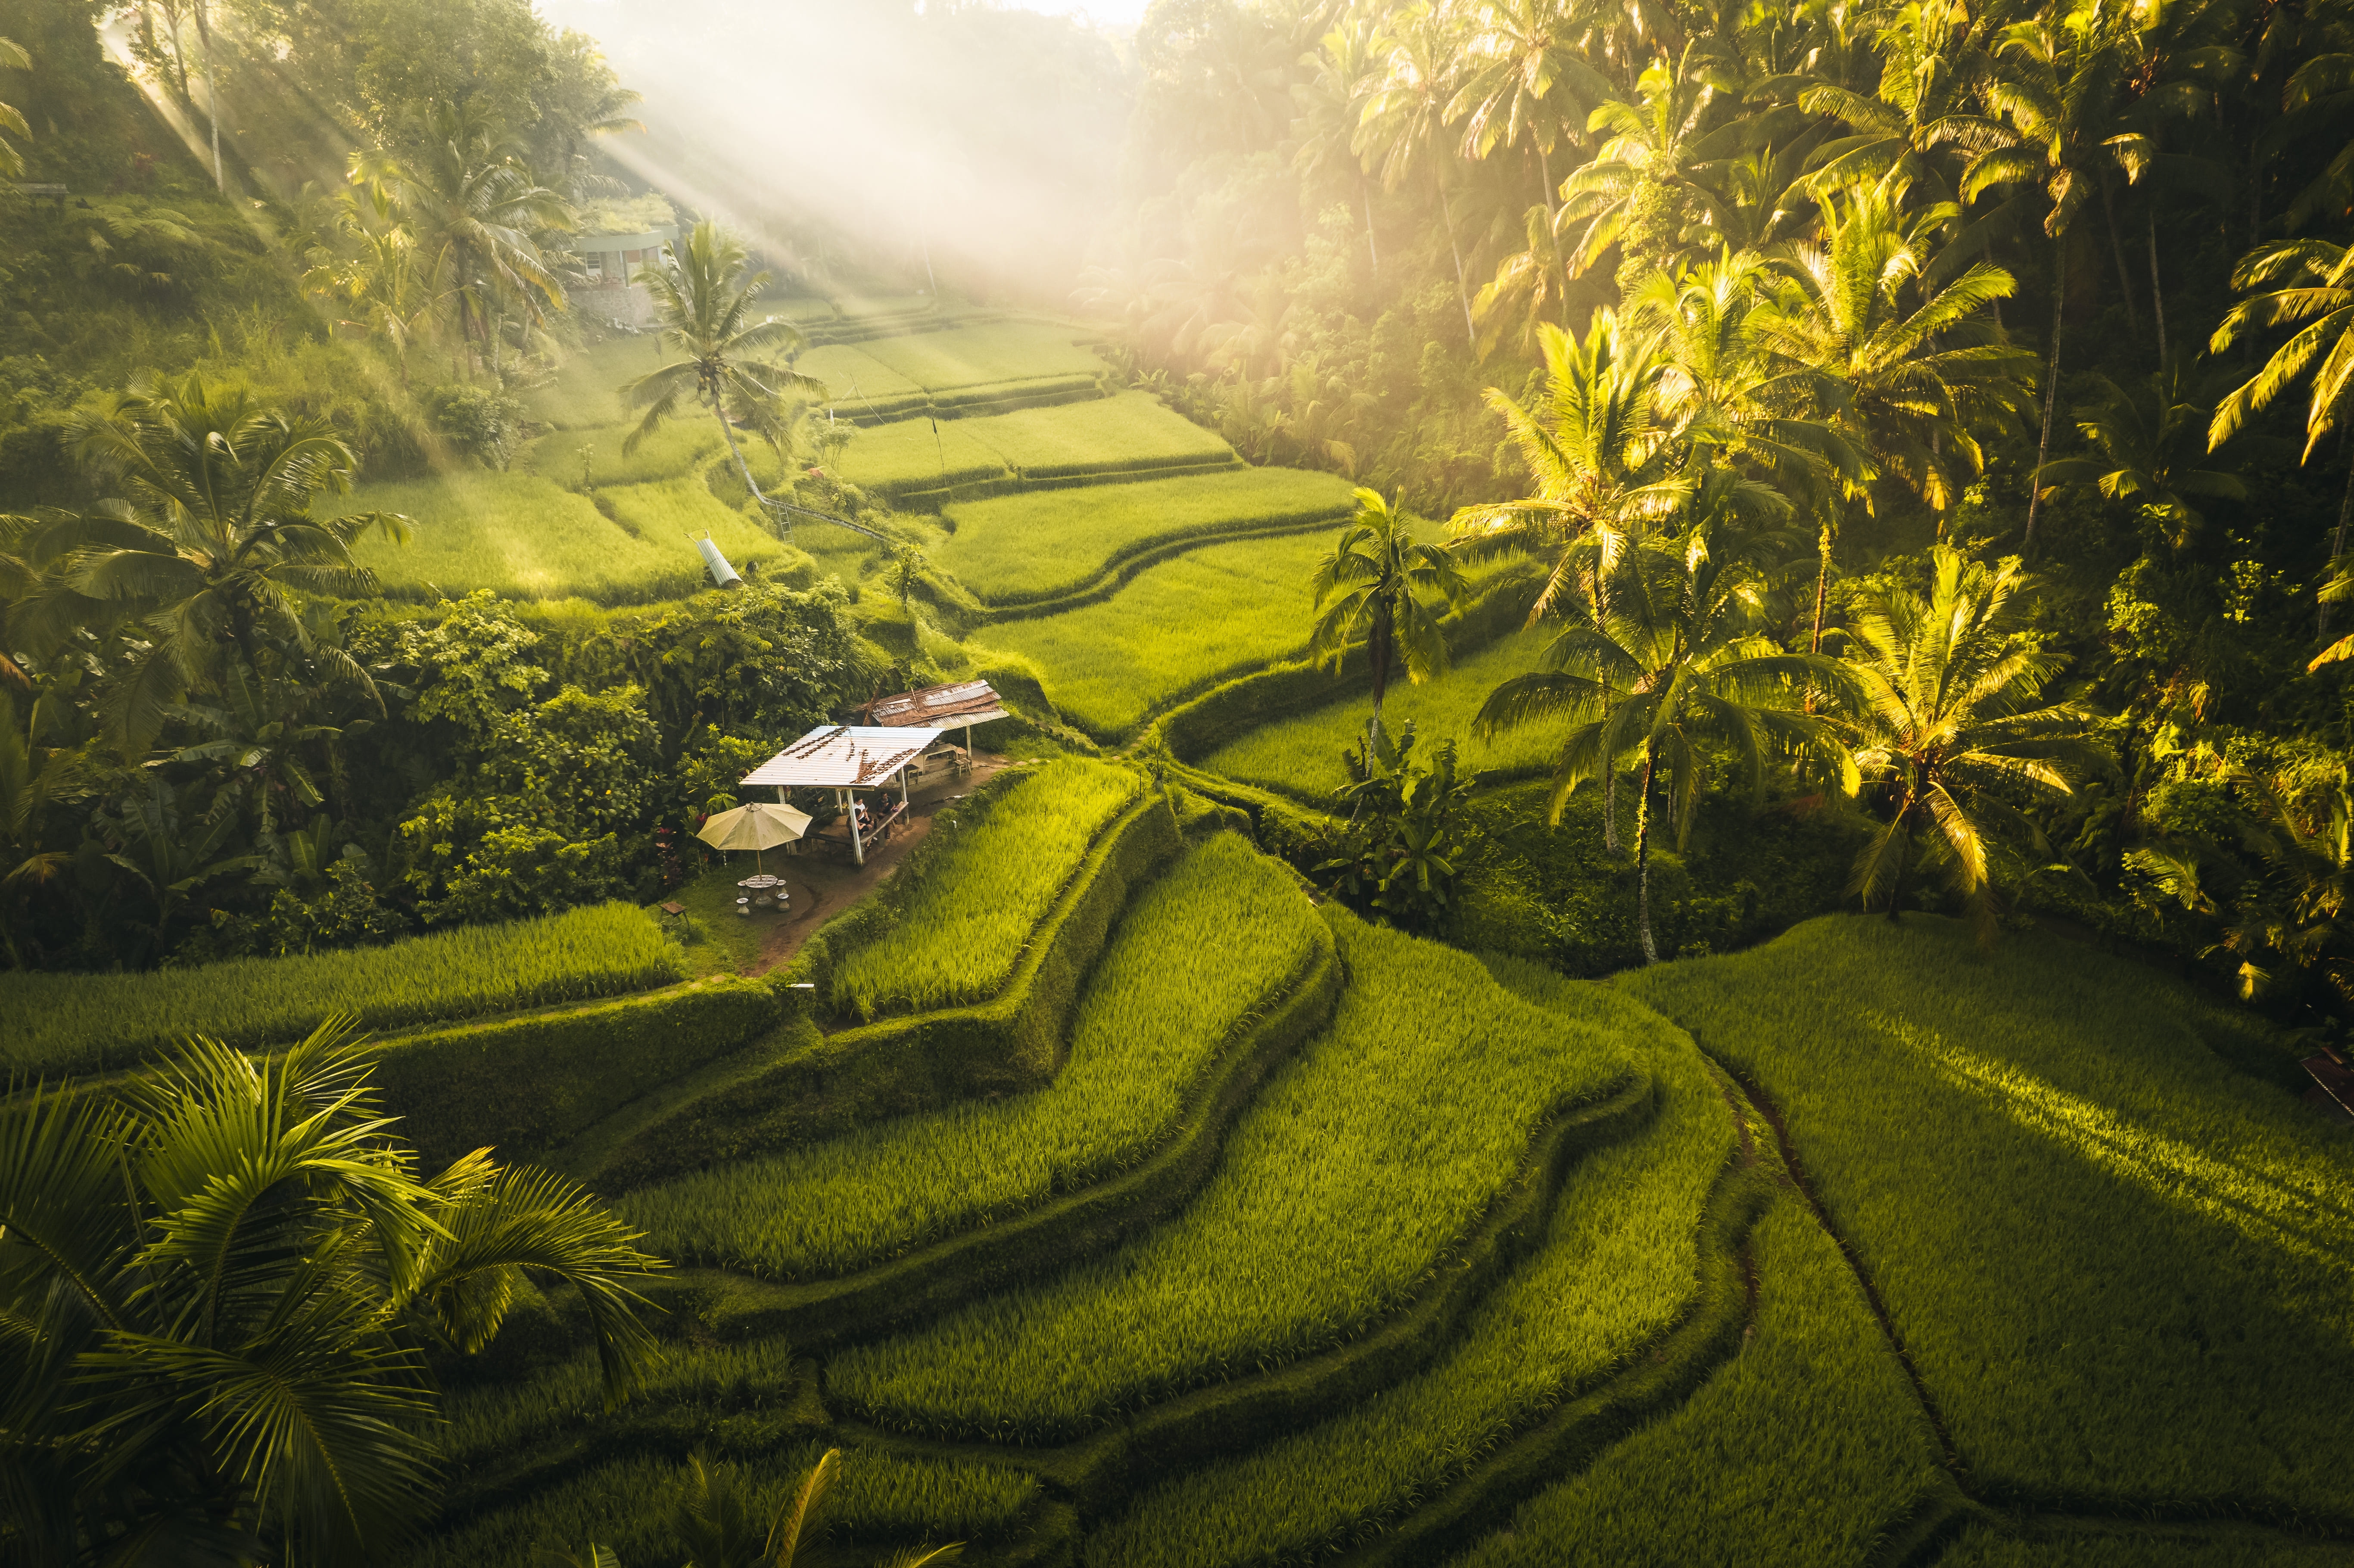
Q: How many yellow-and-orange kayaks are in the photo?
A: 0